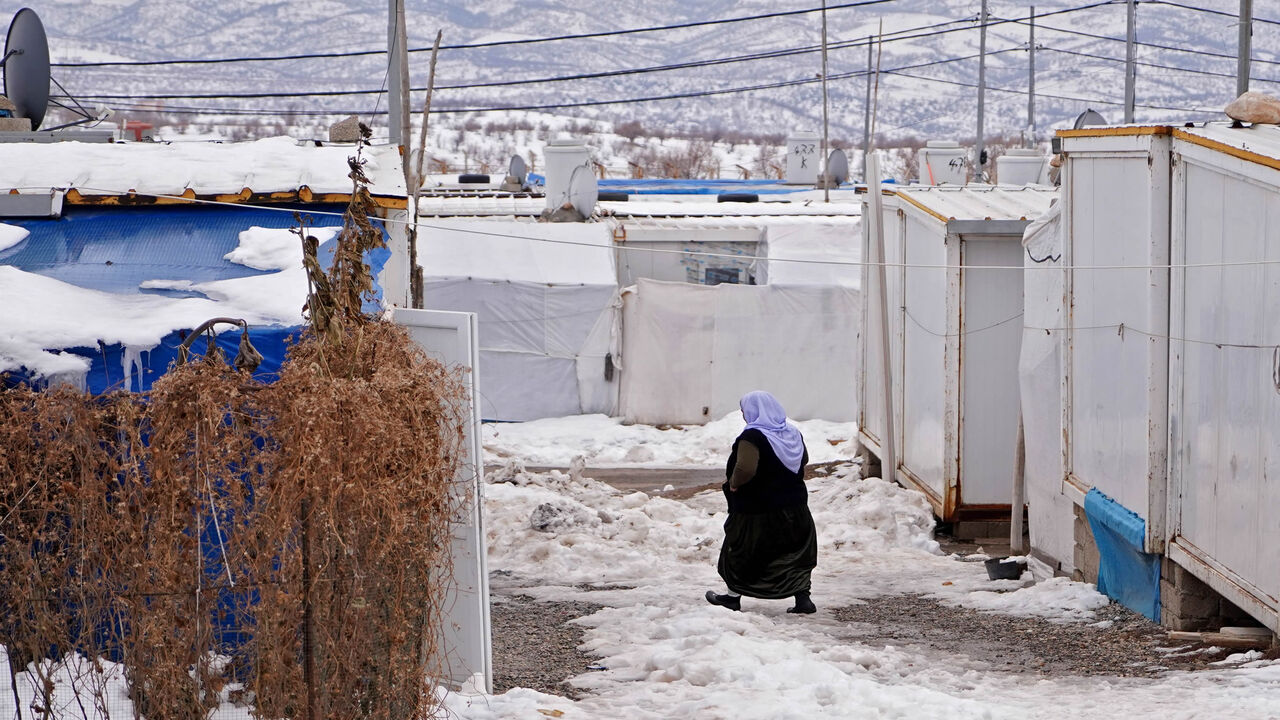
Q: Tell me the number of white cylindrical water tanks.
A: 4